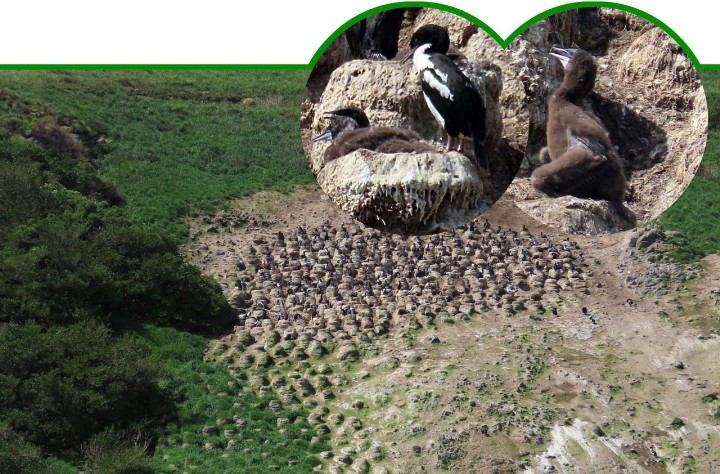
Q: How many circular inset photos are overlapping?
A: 2